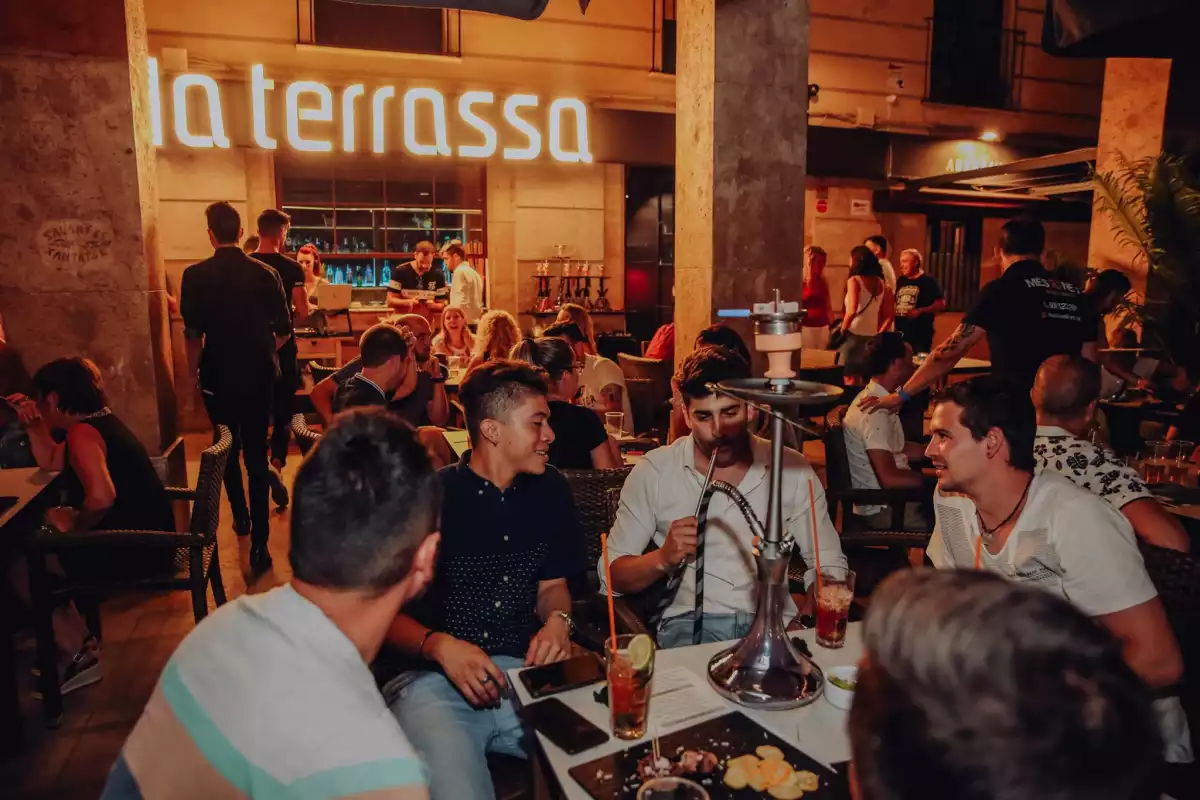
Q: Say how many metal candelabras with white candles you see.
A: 0